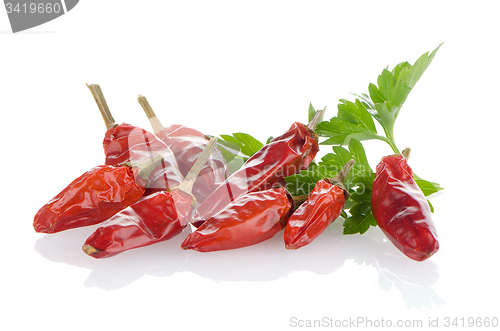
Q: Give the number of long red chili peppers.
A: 8